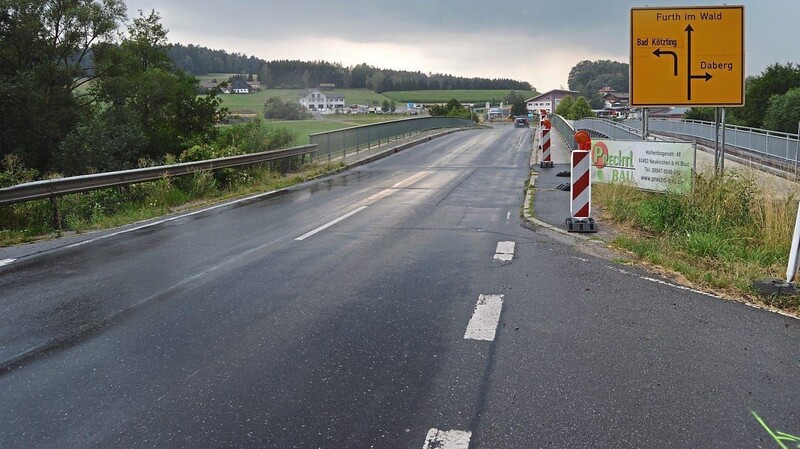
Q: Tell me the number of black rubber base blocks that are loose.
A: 2